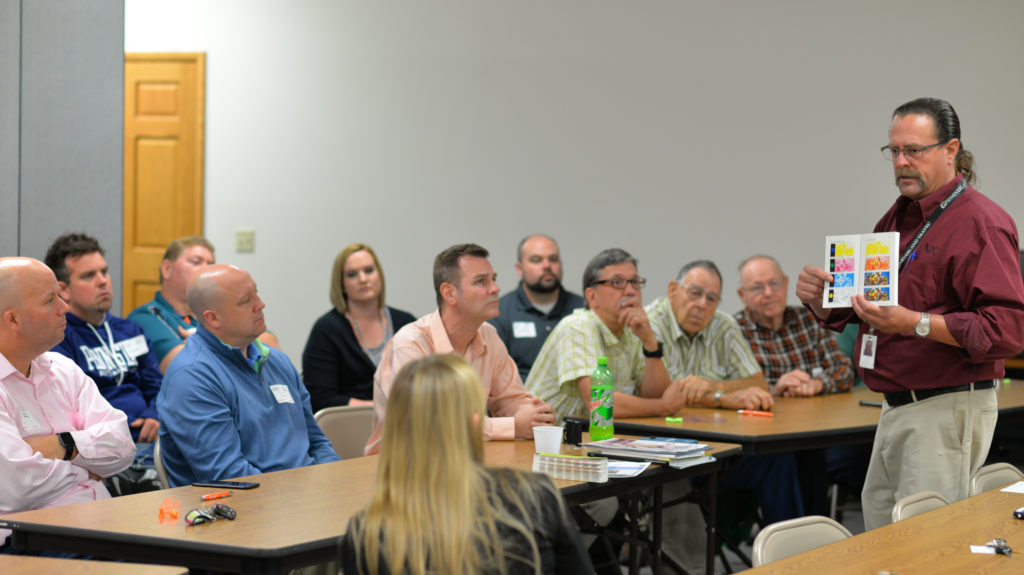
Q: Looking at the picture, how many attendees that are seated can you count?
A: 11